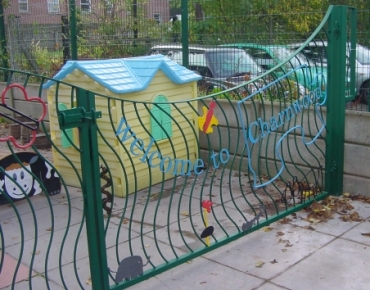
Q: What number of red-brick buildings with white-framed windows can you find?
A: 1